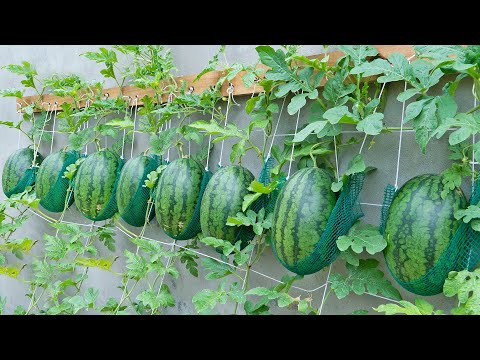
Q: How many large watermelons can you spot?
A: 8